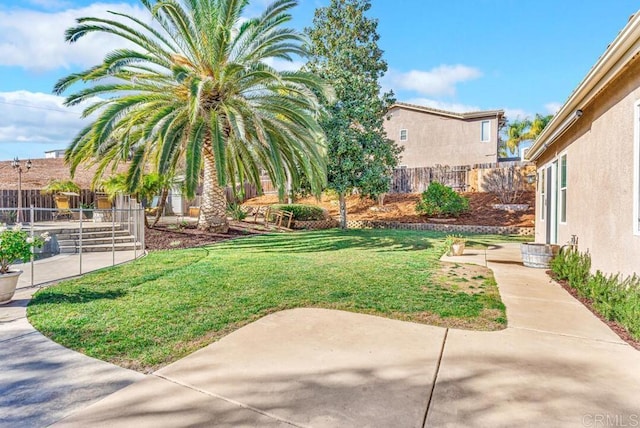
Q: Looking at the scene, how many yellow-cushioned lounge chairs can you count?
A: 2